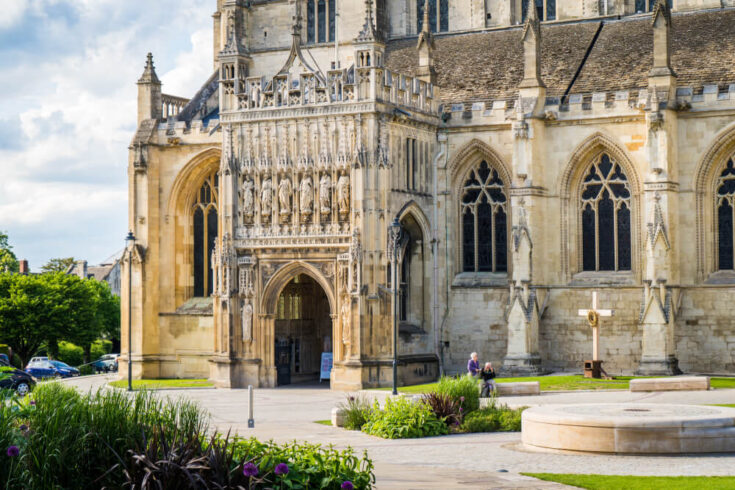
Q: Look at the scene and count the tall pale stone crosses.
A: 1